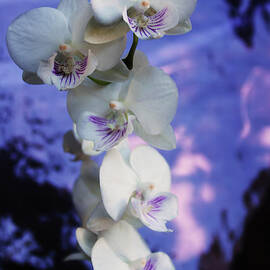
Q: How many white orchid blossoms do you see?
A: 5